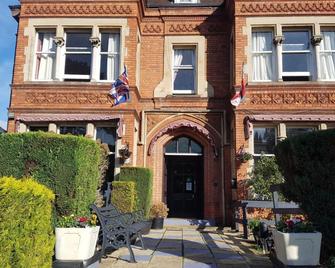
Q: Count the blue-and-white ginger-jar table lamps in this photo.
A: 0